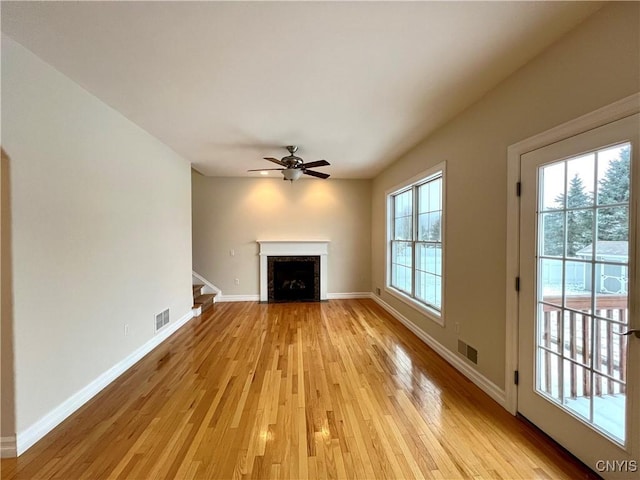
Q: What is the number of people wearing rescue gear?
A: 0